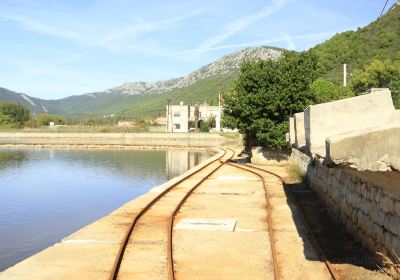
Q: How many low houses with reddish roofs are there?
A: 2